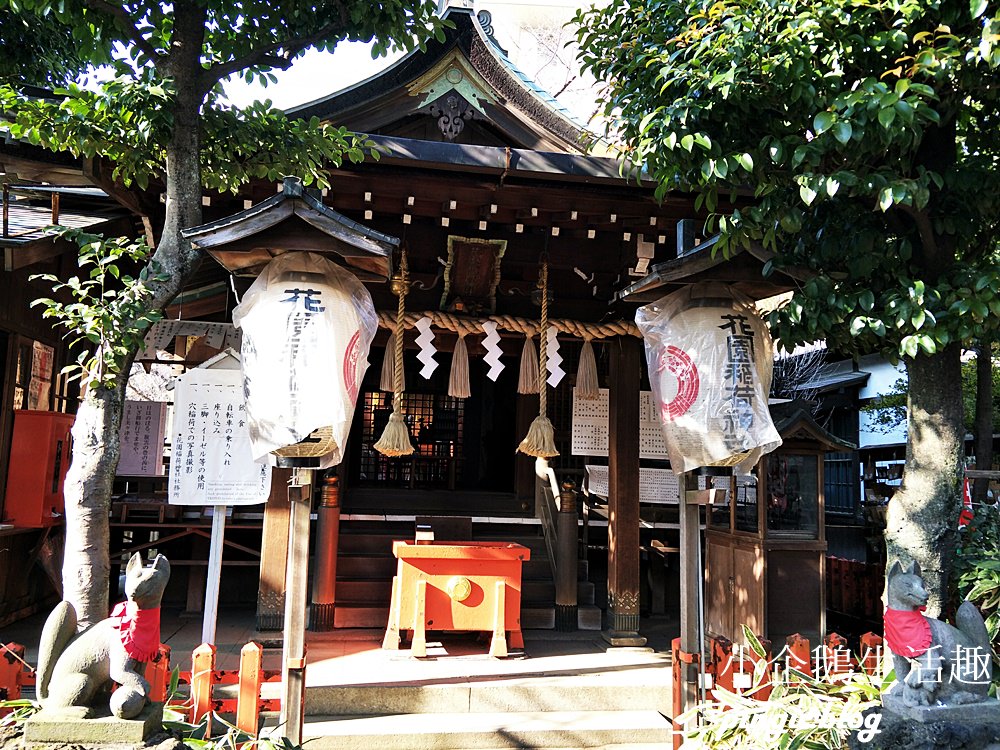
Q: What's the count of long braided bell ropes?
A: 2